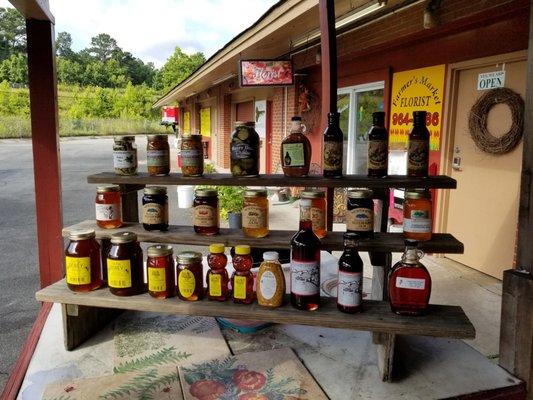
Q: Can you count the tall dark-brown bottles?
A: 3